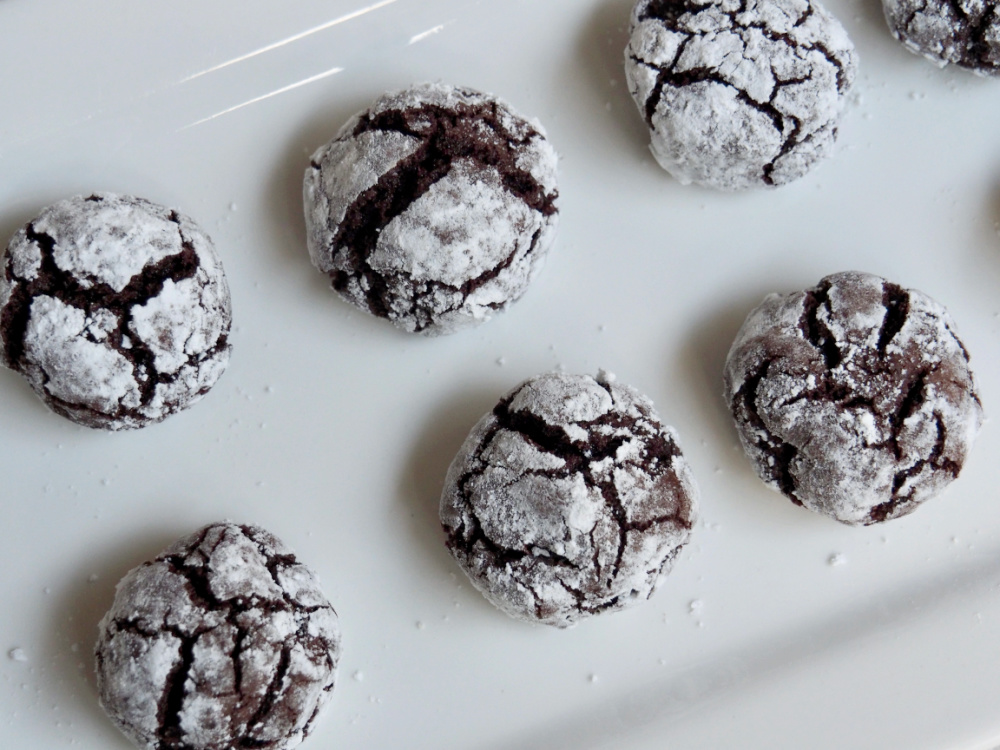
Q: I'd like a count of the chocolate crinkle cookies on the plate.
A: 7